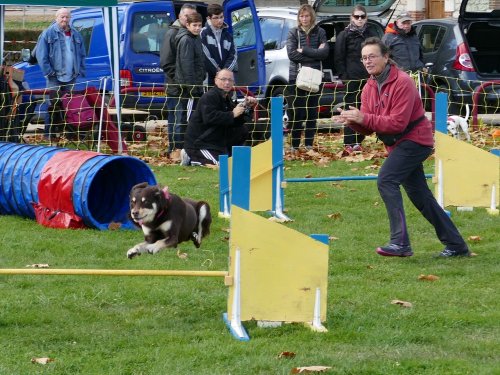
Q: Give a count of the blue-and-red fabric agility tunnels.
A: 1